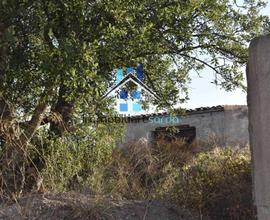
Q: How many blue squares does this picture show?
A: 4